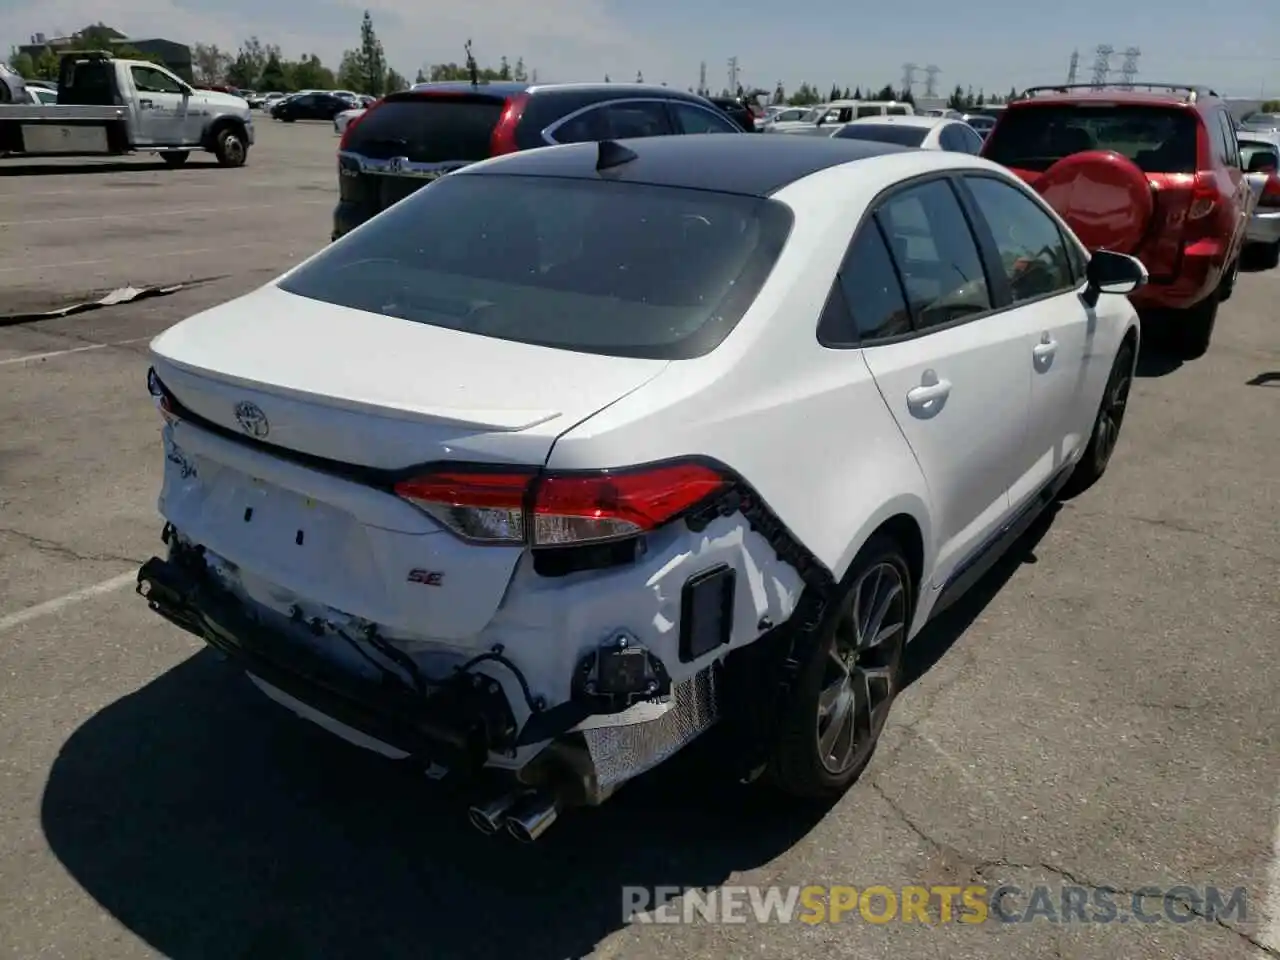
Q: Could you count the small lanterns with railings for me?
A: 0